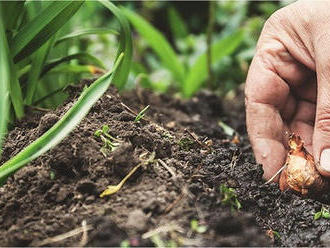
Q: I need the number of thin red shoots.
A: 0